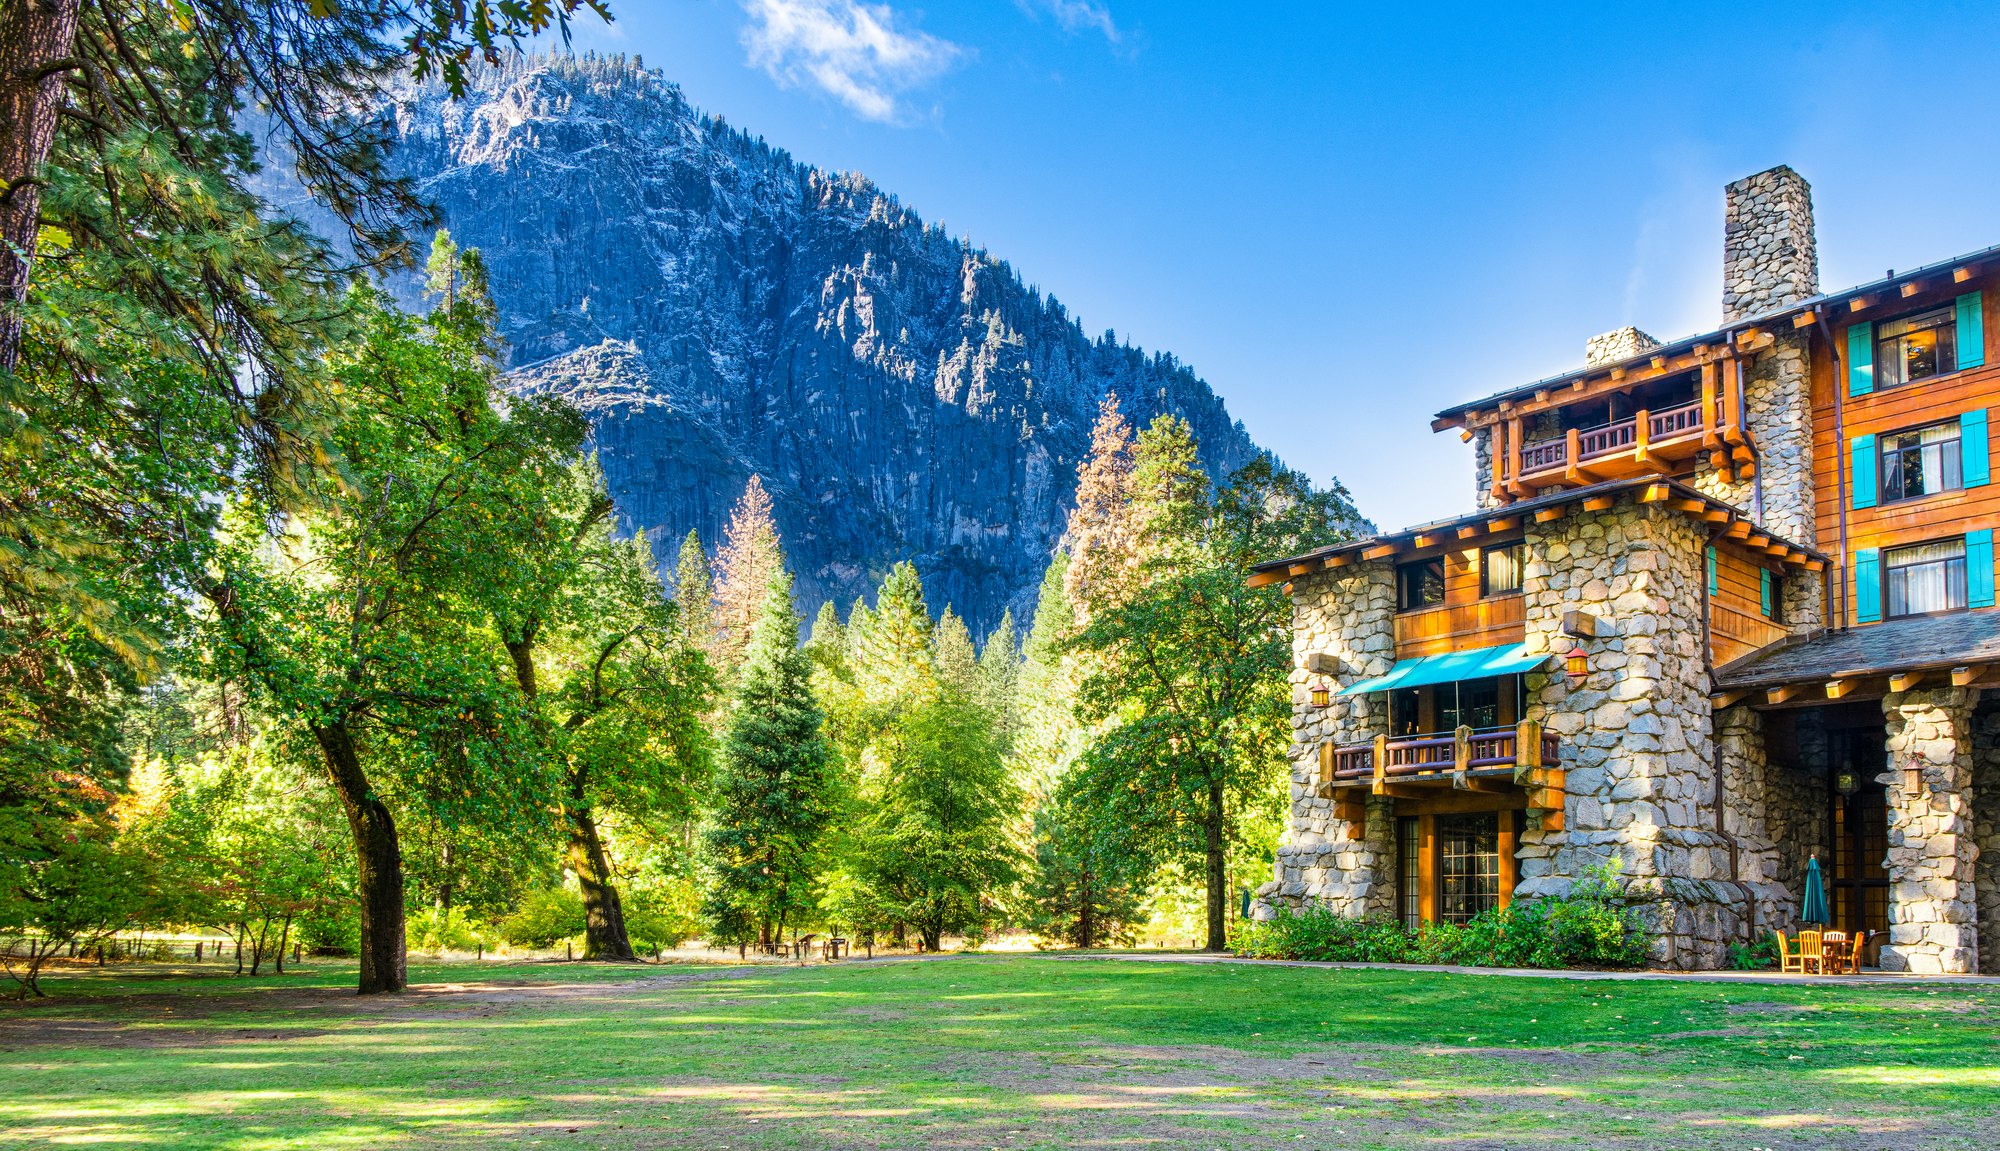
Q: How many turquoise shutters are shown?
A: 8